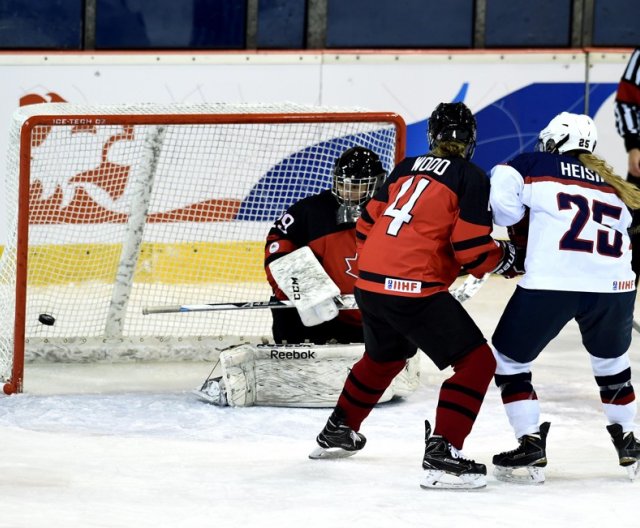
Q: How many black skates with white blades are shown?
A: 4